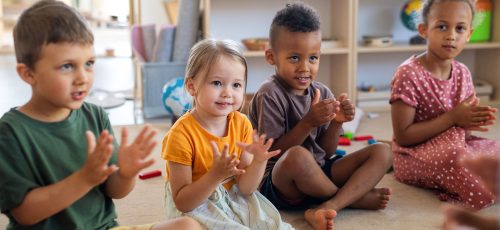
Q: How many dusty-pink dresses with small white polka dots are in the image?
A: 1